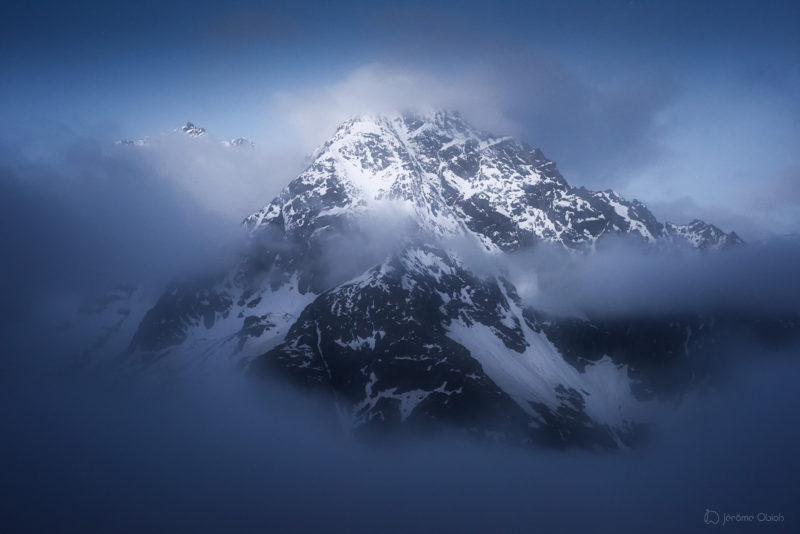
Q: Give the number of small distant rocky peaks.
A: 3